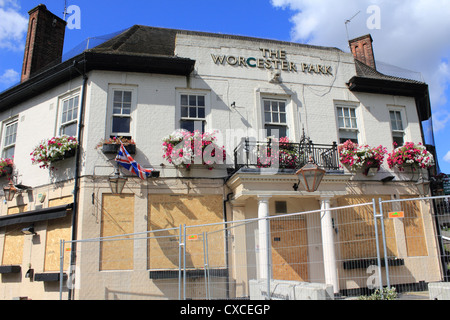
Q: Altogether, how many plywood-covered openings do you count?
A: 7